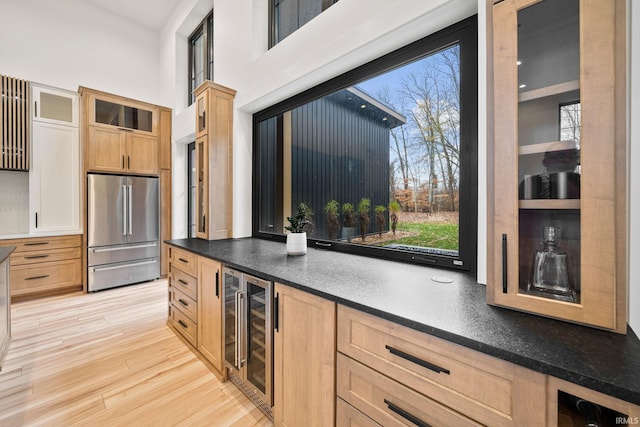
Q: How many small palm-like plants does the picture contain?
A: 5